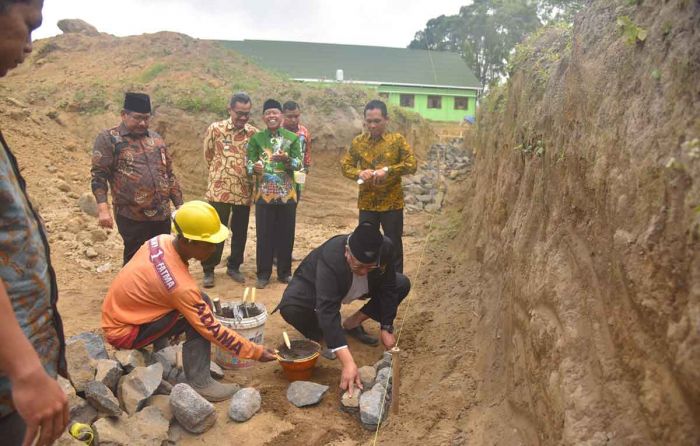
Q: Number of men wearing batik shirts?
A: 6